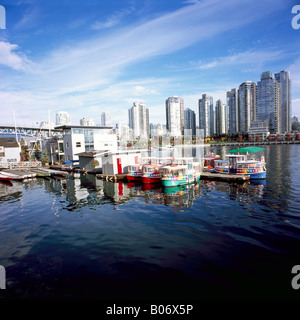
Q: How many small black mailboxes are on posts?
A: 0